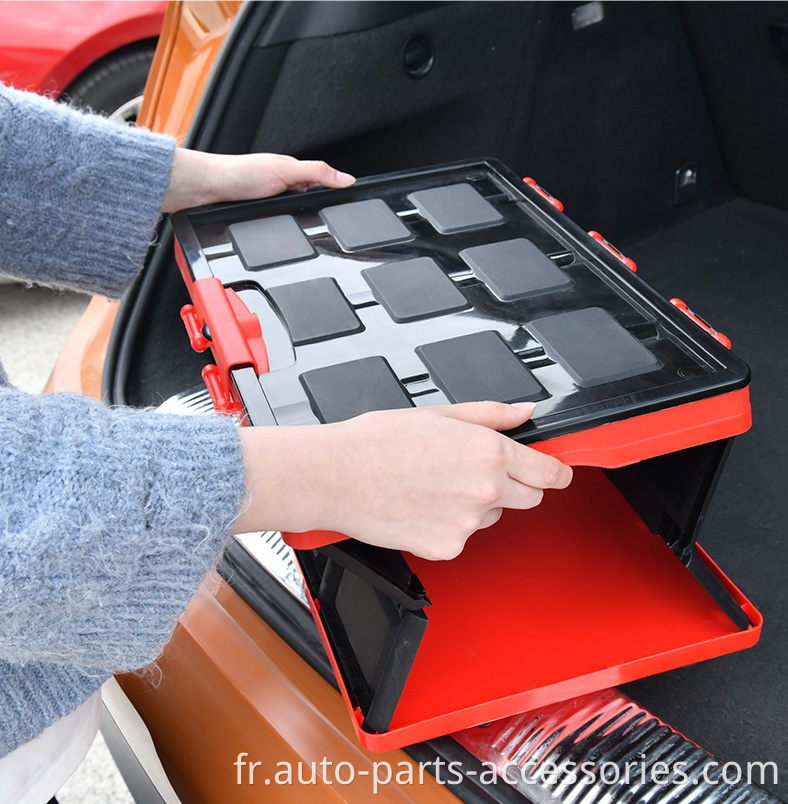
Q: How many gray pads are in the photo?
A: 9